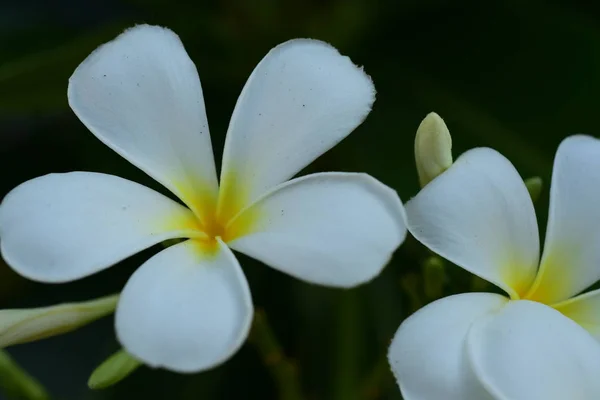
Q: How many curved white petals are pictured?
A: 10